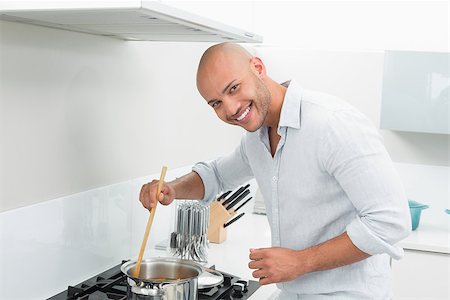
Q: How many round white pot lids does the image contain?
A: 1